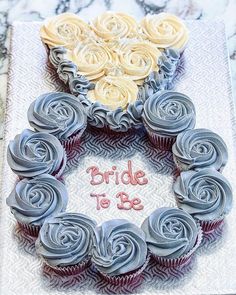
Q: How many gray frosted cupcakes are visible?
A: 9